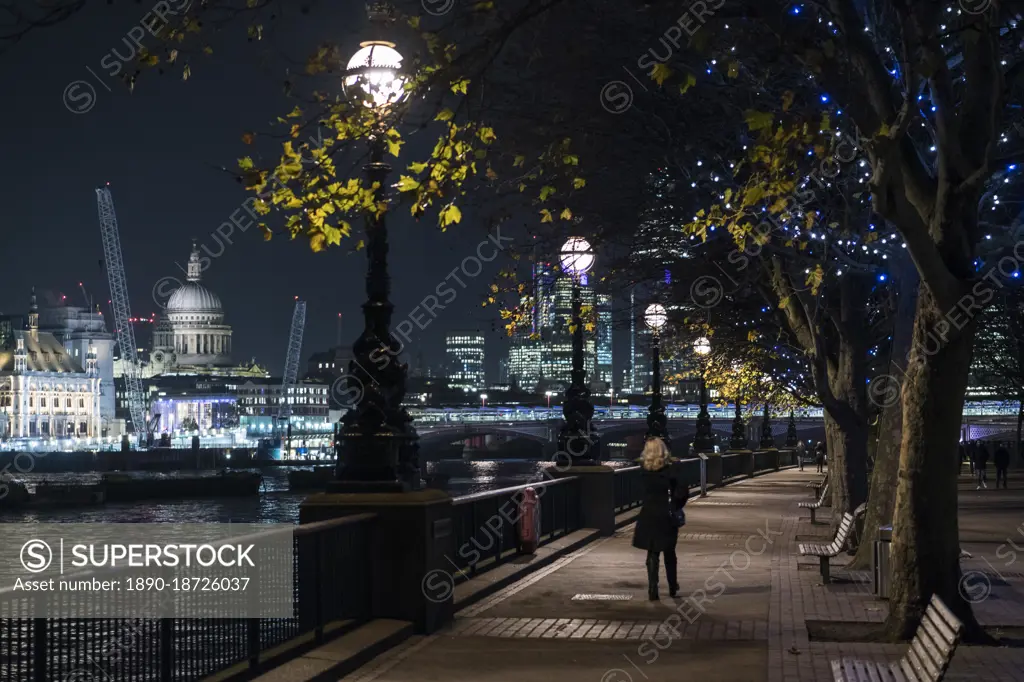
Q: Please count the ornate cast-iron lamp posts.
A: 7